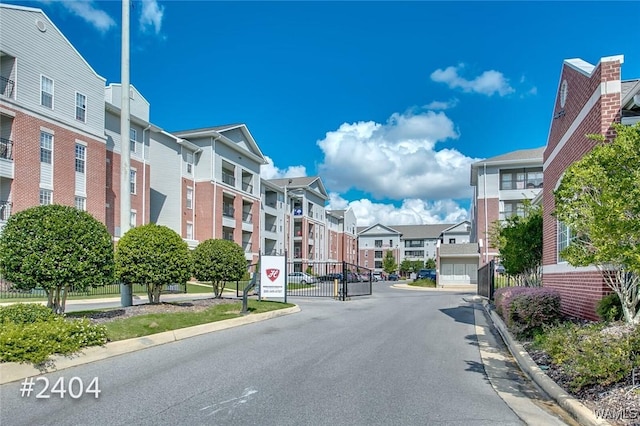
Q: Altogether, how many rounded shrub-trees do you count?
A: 3